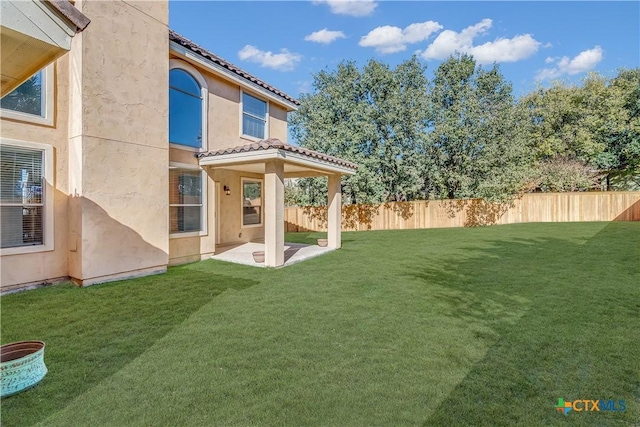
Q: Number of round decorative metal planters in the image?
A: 1